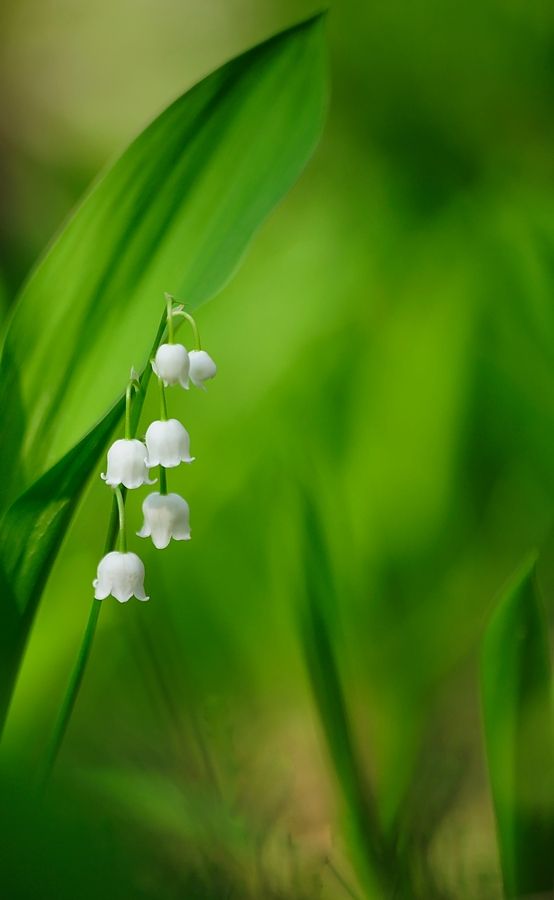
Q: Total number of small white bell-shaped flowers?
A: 6